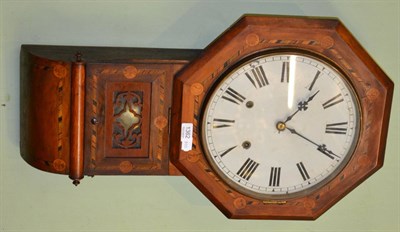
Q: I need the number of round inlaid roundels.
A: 13